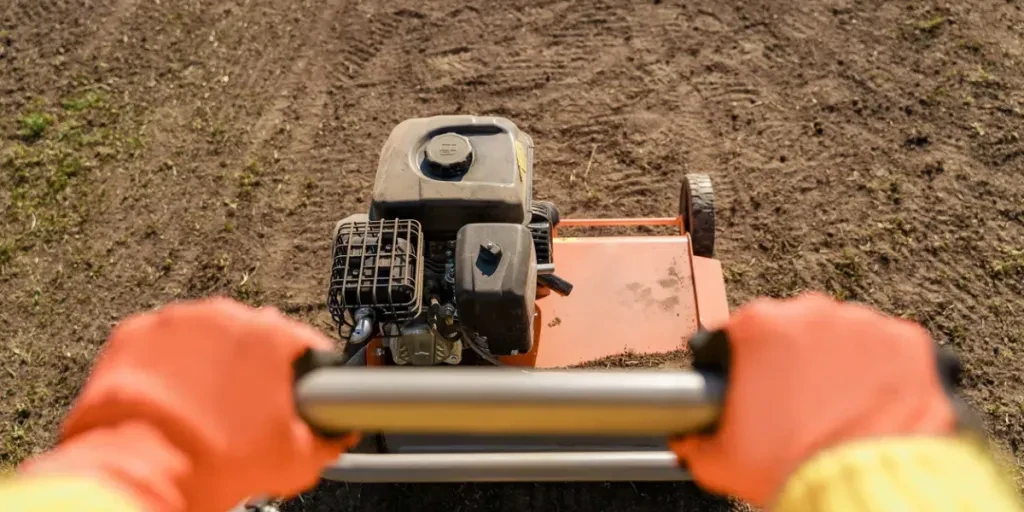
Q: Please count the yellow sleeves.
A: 2